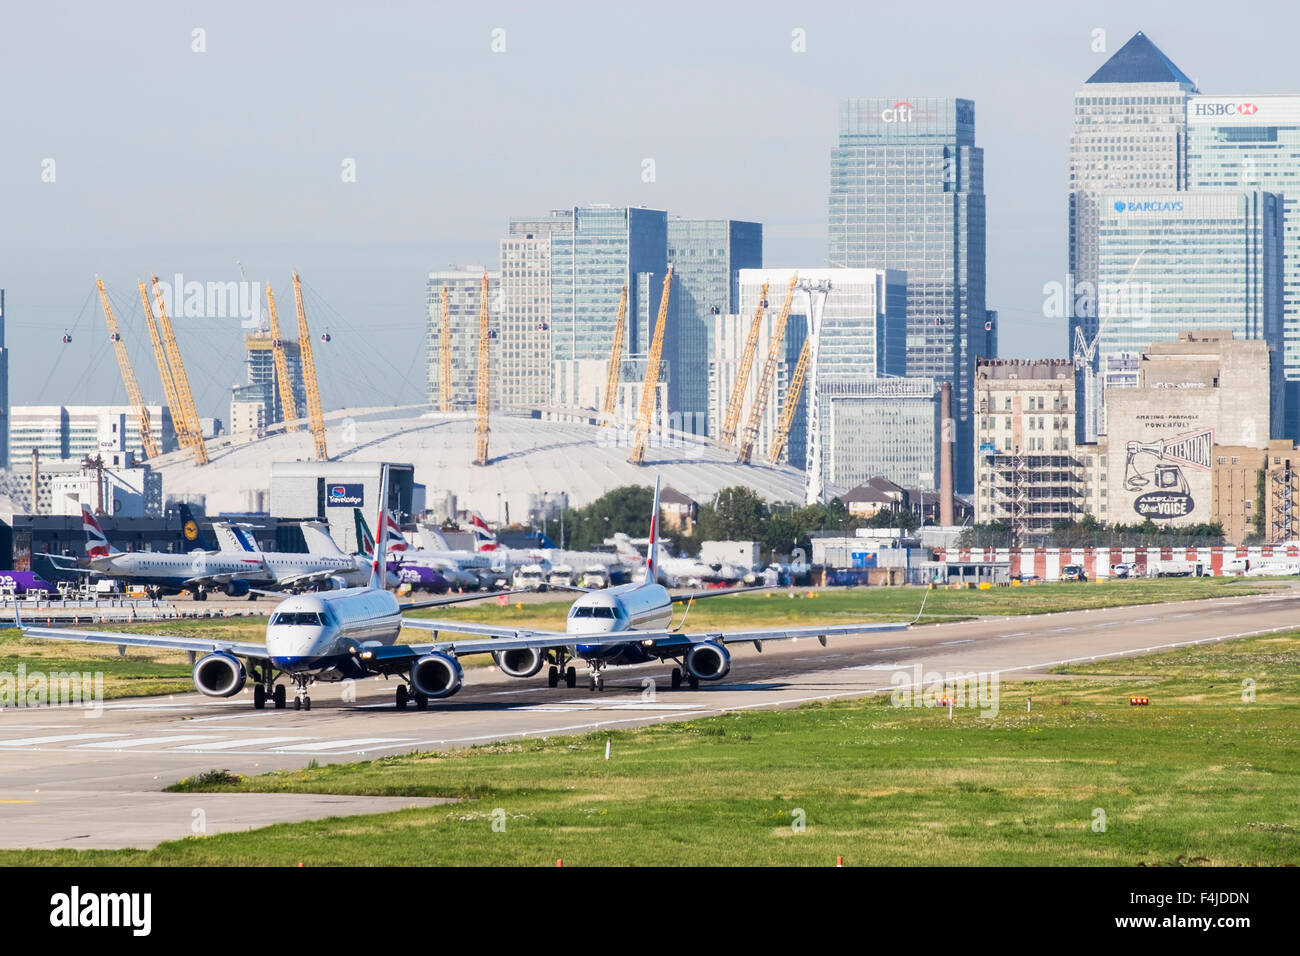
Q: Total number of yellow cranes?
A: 12